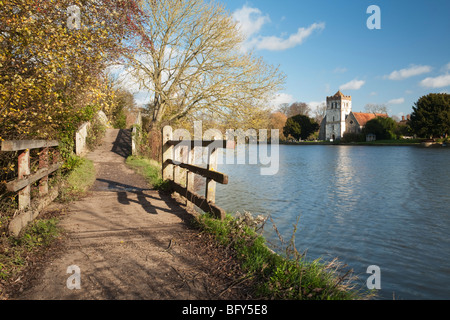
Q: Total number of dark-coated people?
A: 0